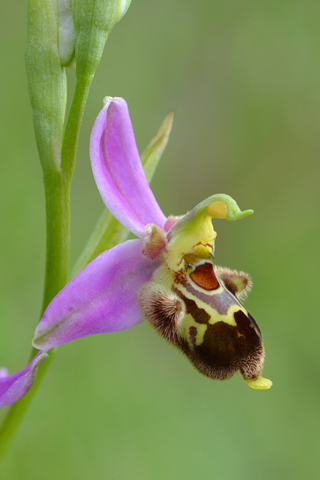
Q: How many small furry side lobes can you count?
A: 2